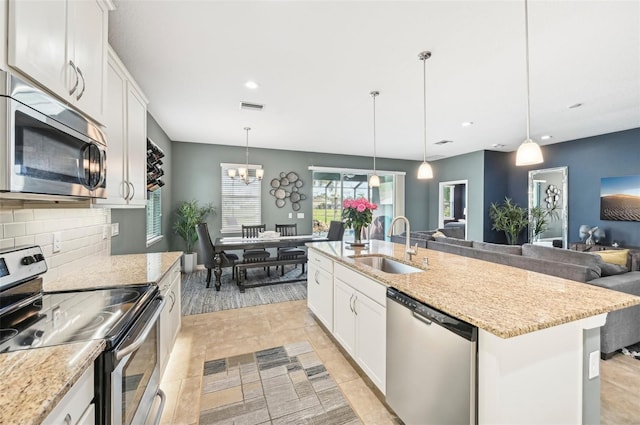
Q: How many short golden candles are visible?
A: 0